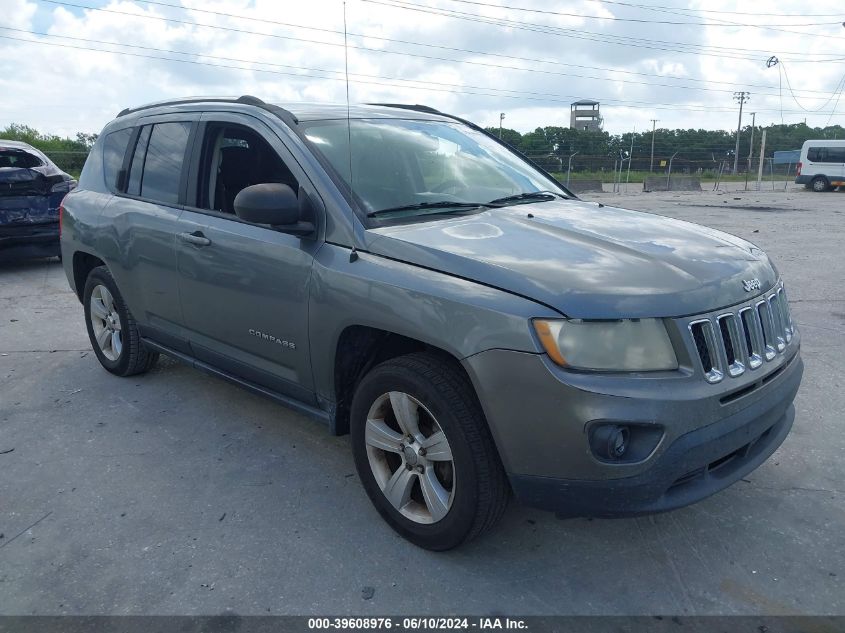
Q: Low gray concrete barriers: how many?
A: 2